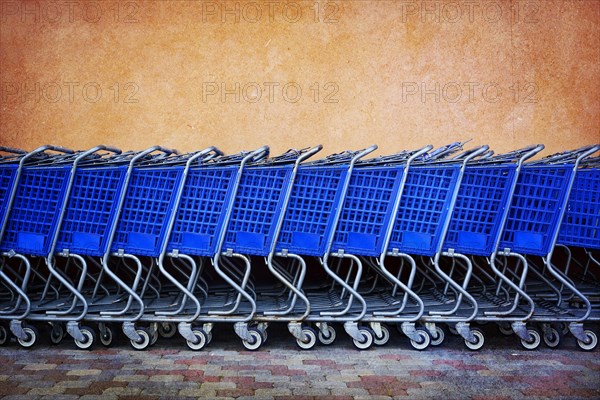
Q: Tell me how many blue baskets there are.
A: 12